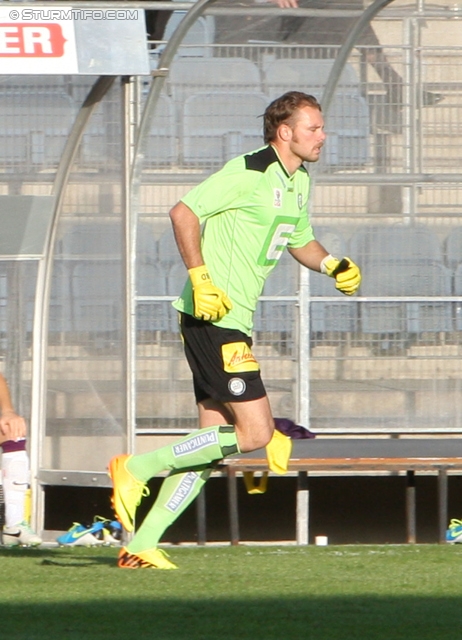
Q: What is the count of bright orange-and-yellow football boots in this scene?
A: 2